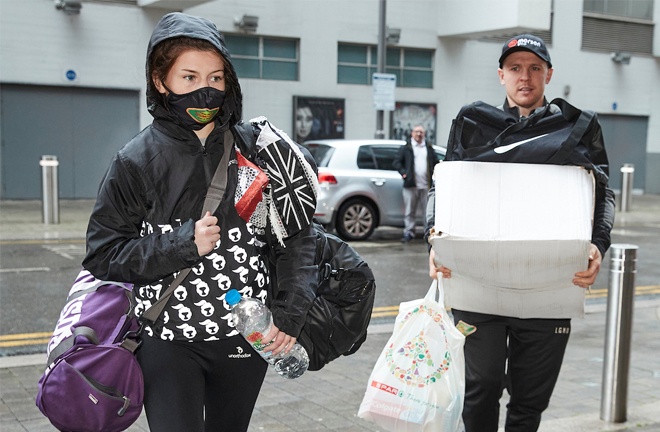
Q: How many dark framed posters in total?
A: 2